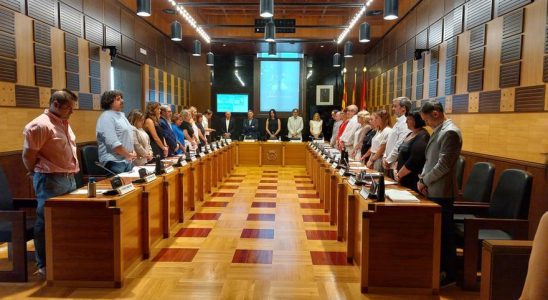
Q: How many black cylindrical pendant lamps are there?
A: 11